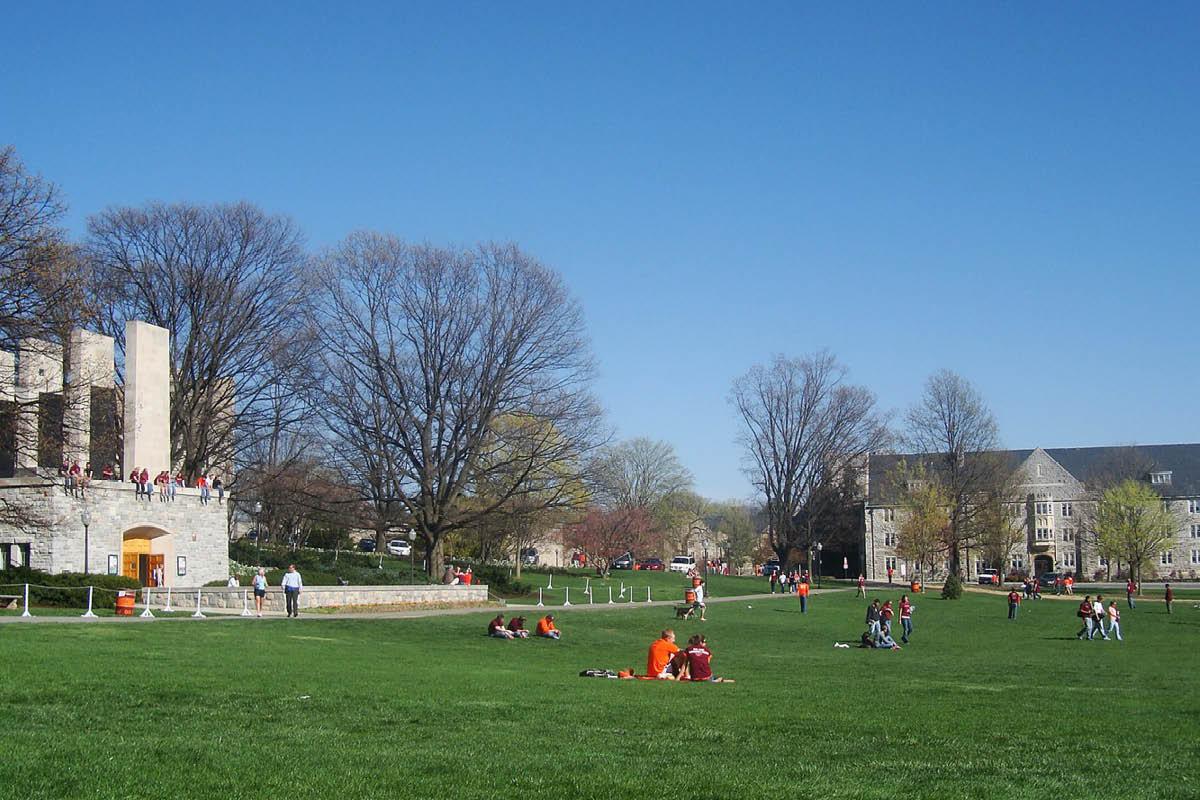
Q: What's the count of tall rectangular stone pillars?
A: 4